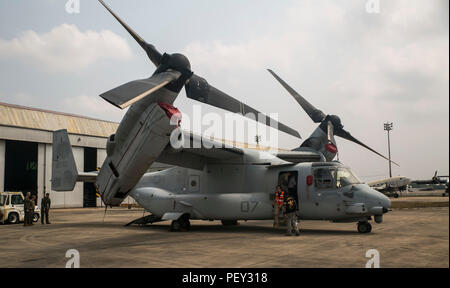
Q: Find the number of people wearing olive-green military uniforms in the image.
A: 3